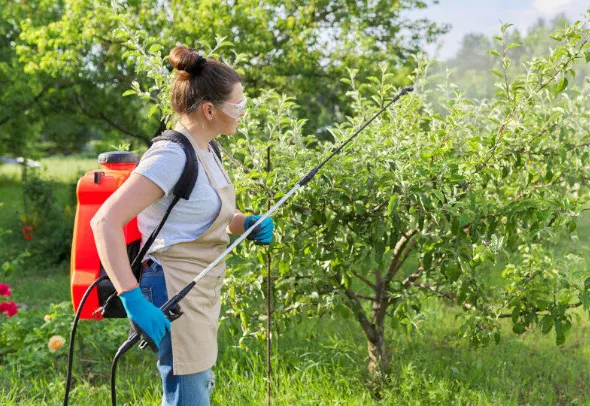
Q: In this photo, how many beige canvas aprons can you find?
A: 1